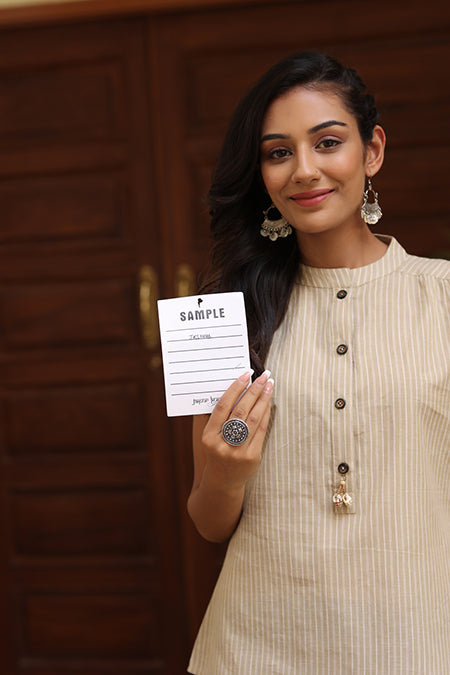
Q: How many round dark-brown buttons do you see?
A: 4